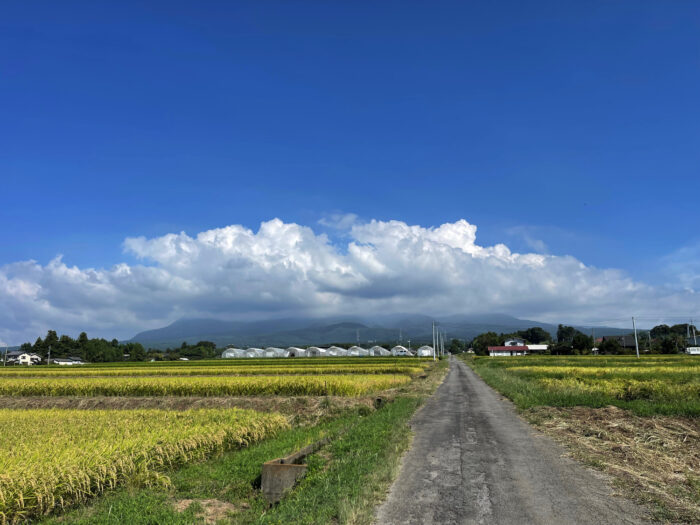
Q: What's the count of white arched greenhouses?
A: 10